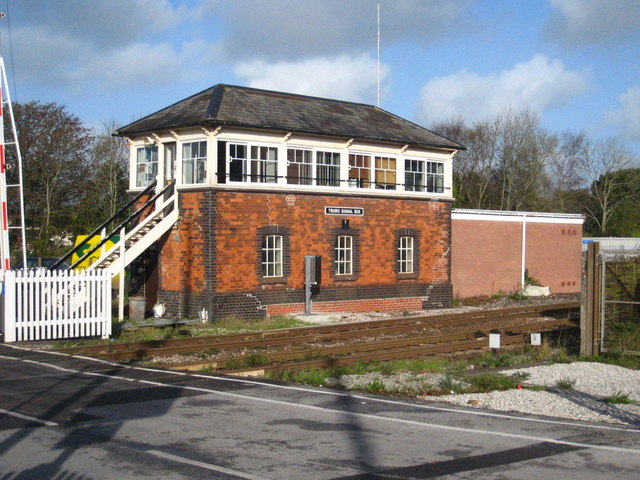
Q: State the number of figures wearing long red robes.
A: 0